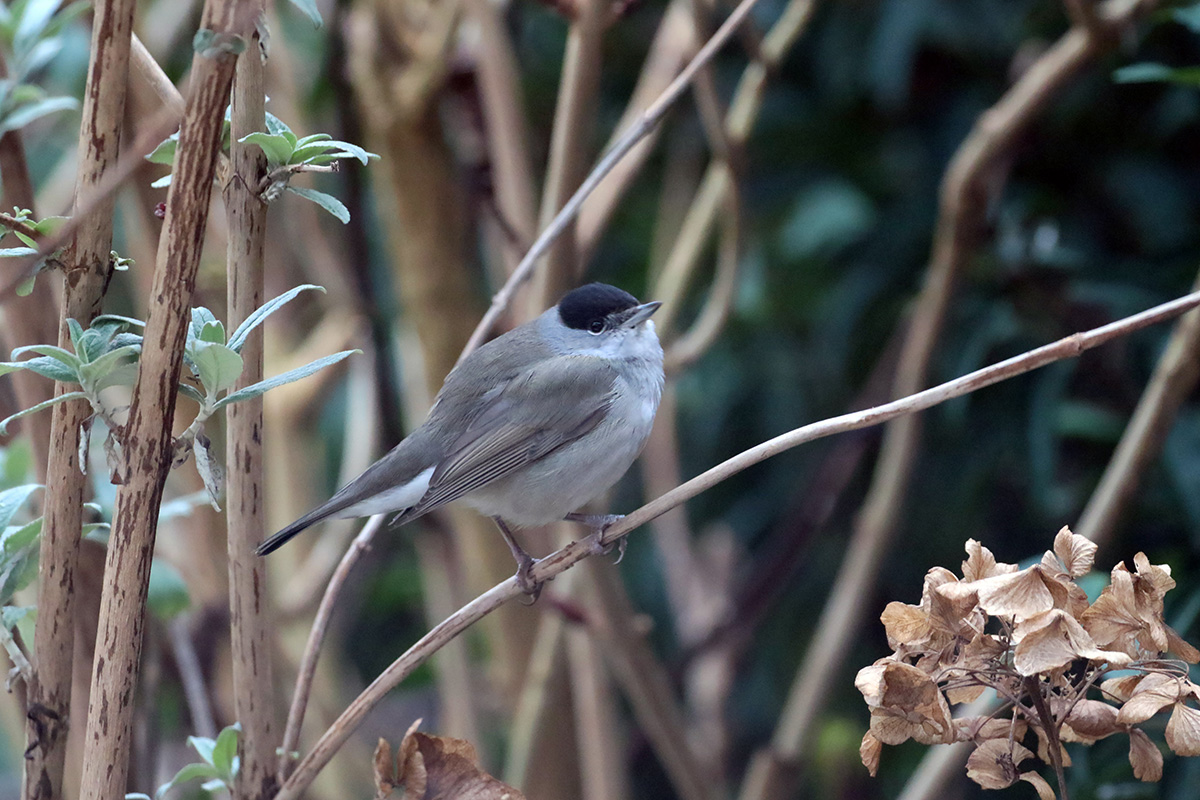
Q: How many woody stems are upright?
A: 3